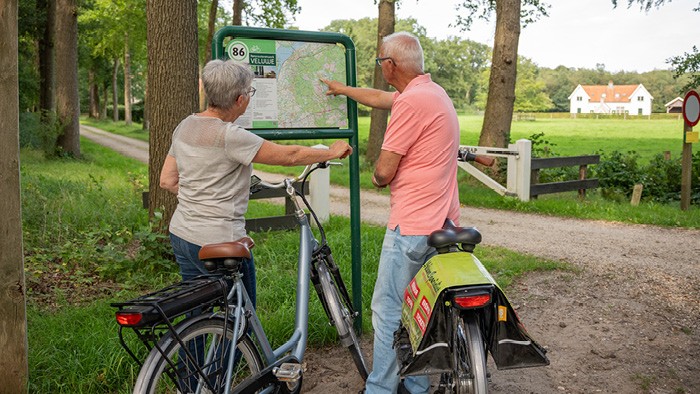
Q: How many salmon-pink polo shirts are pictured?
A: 1